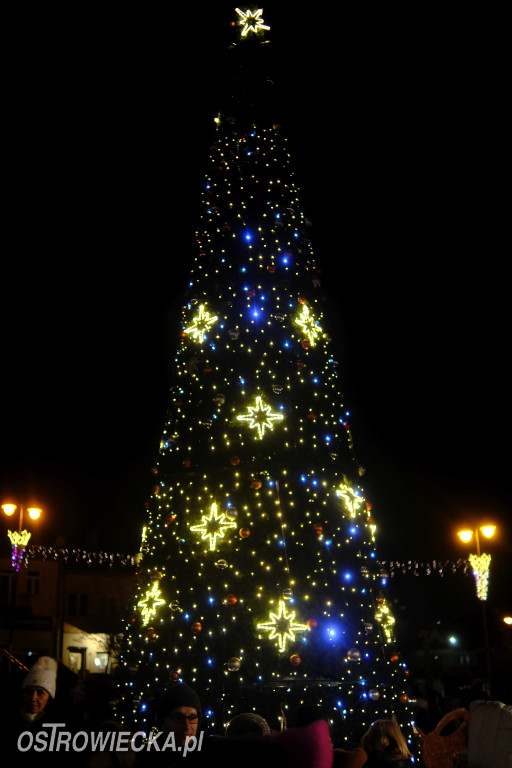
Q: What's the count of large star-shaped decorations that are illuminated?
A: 9